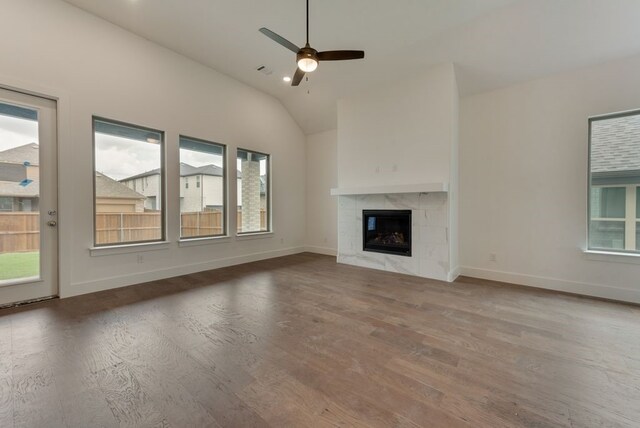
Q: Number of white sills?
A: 4